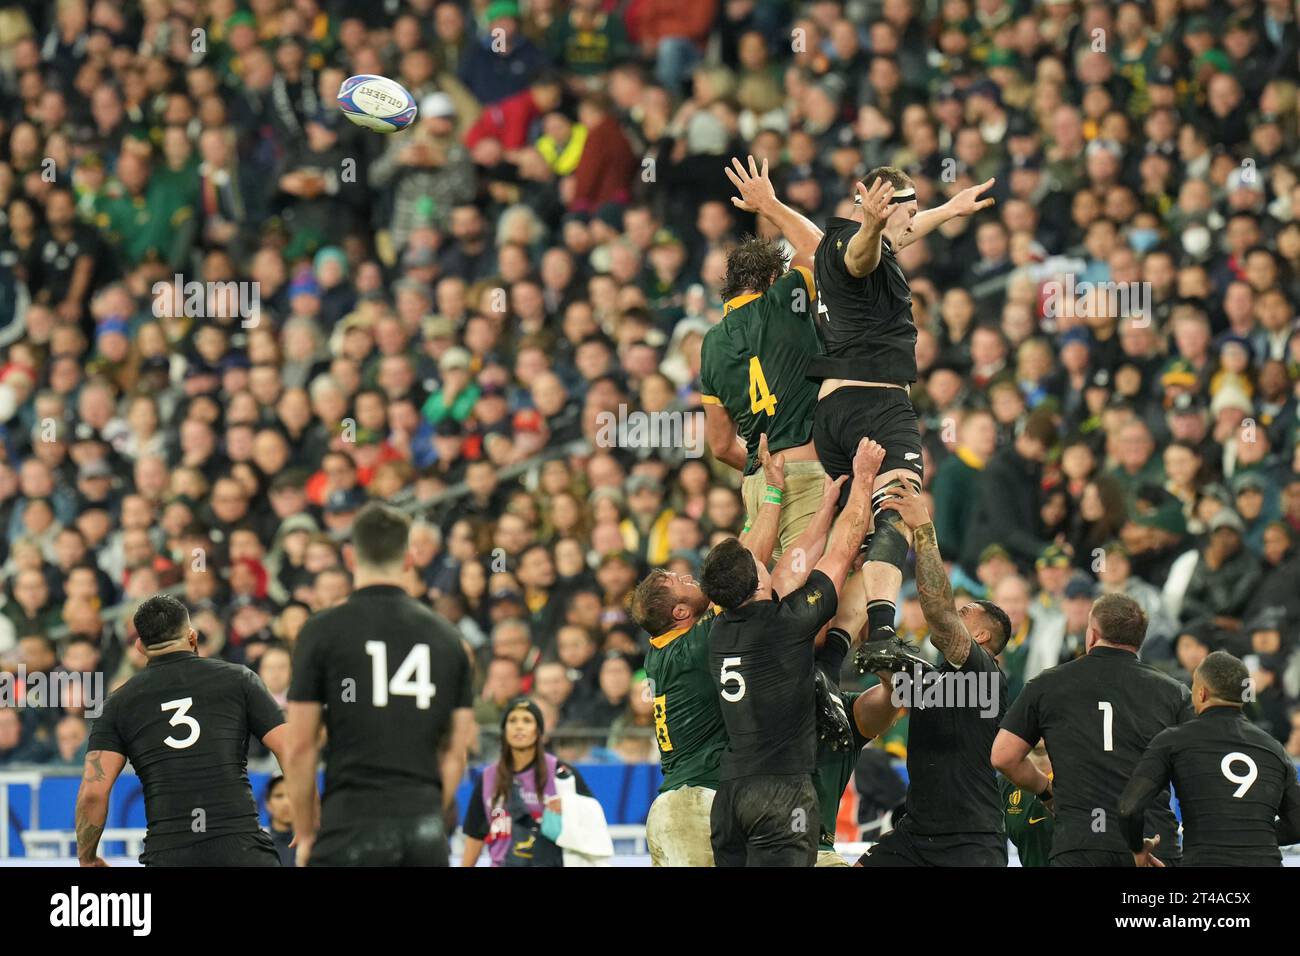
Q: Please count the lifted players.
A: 2